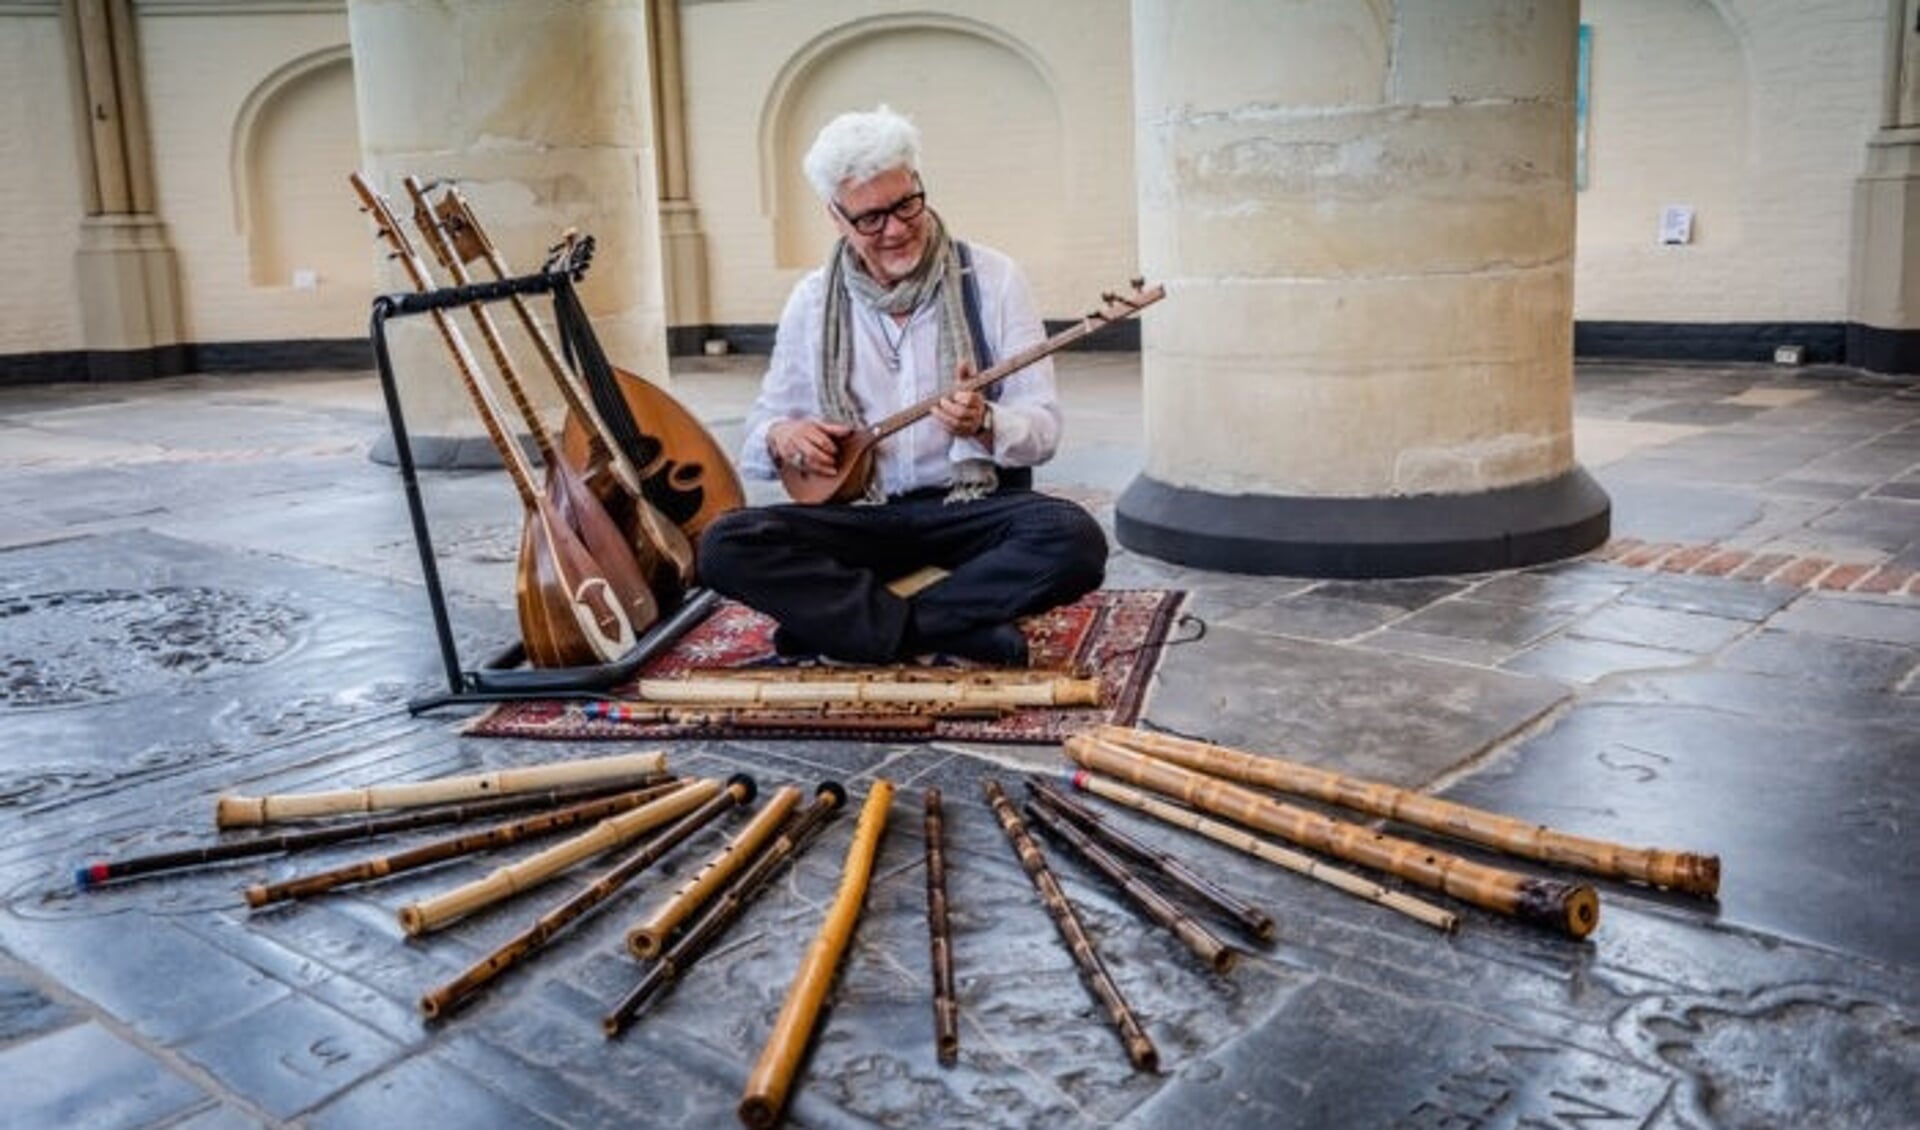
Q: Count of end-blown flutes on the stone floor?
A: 15